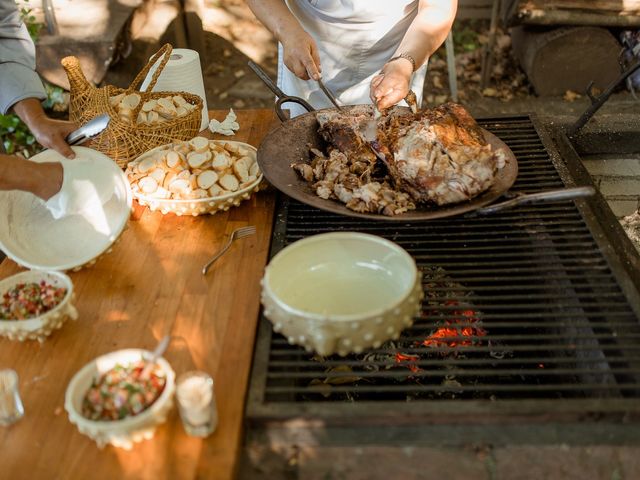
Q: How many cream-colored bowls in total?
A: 5